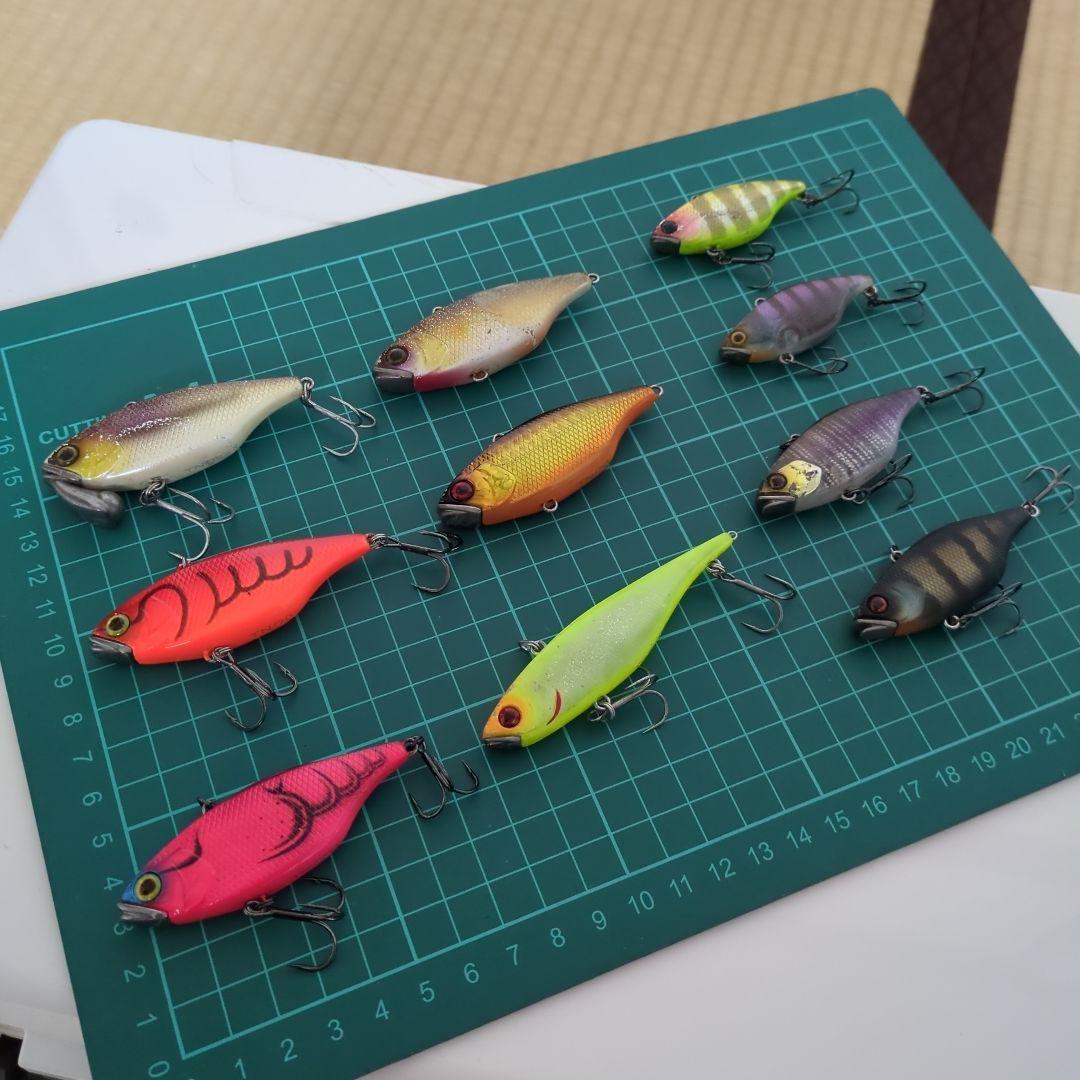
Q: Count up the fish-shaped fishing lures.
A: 10